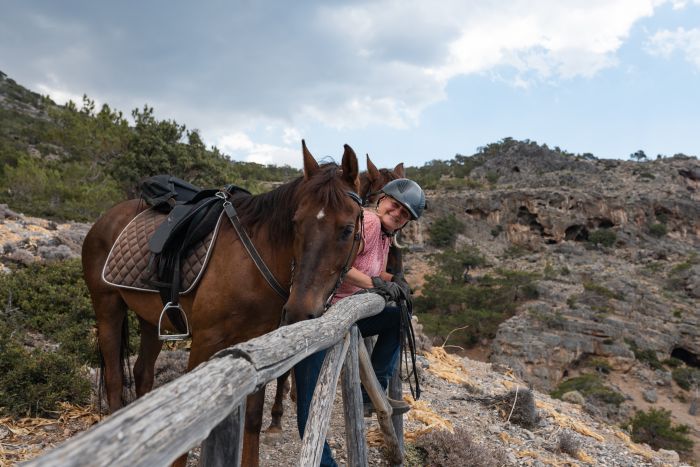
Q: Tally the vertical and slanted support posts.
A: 5